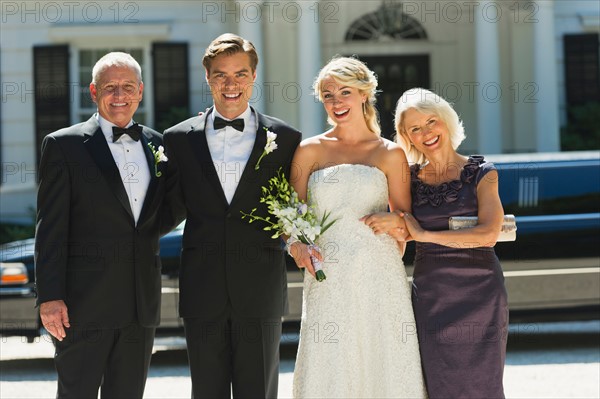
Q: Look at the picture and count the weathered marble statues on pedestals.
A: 0